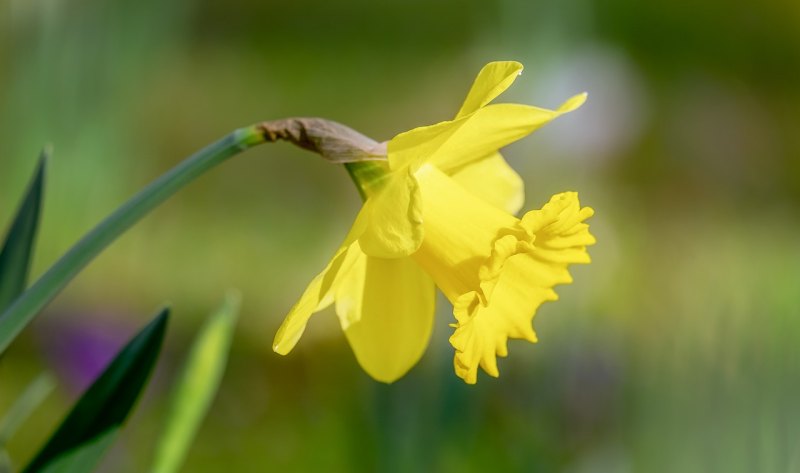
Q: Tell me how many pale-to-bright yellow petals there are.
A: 6